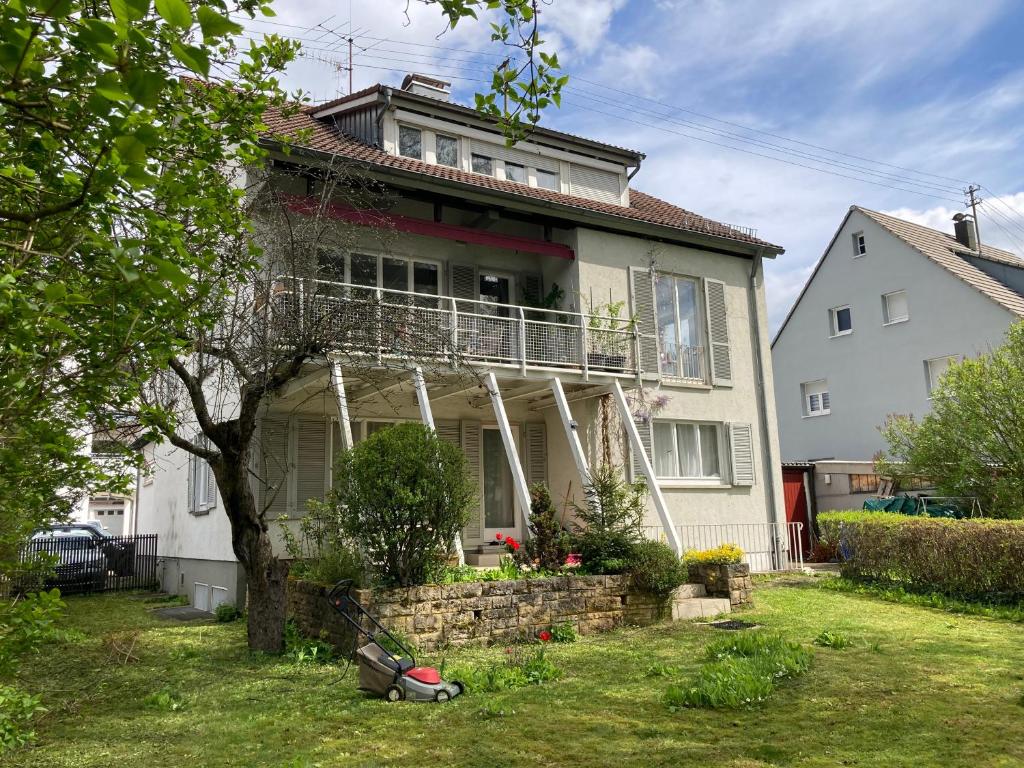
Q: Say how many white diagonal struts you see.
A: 5